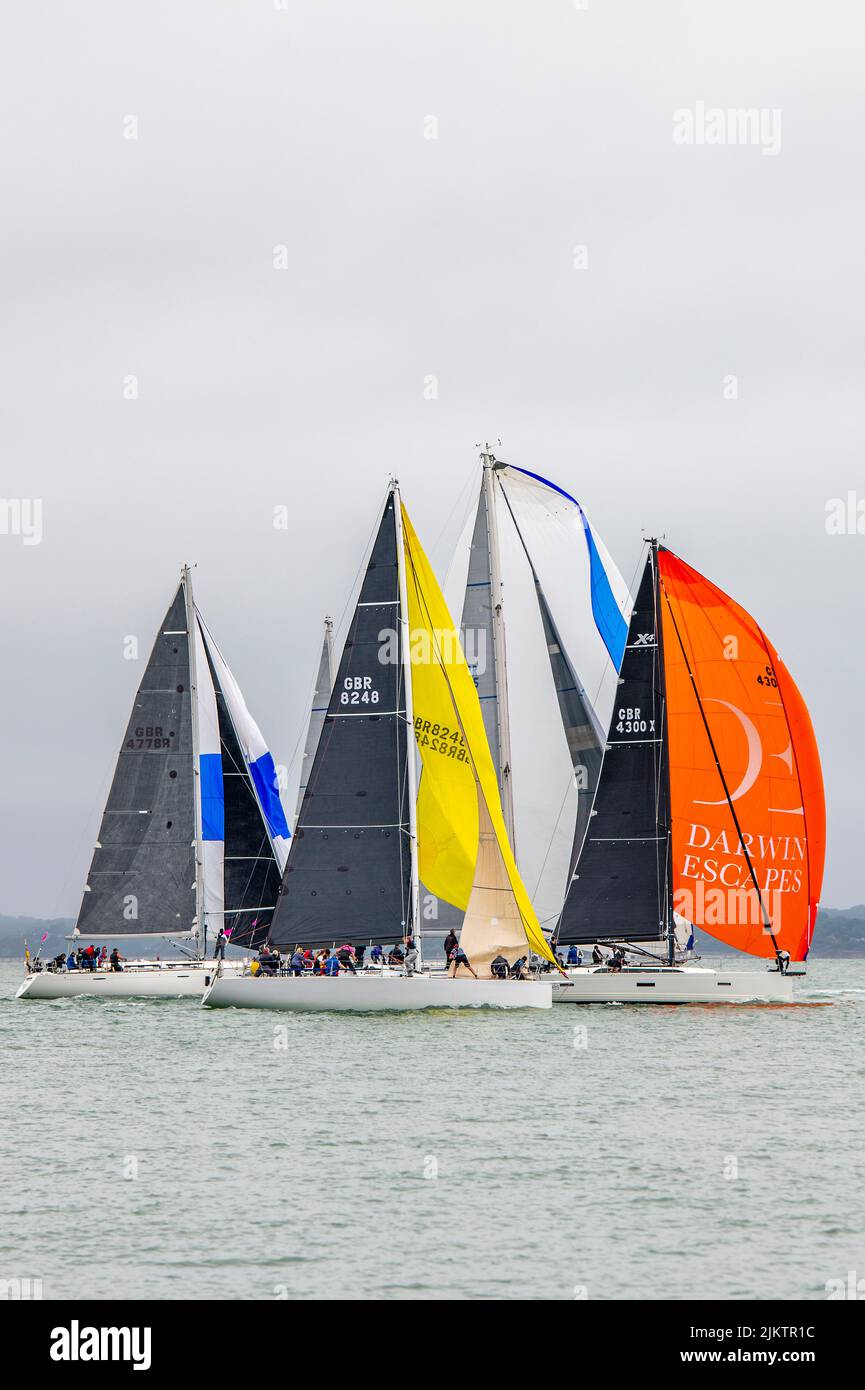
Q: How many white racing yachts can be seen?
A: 3